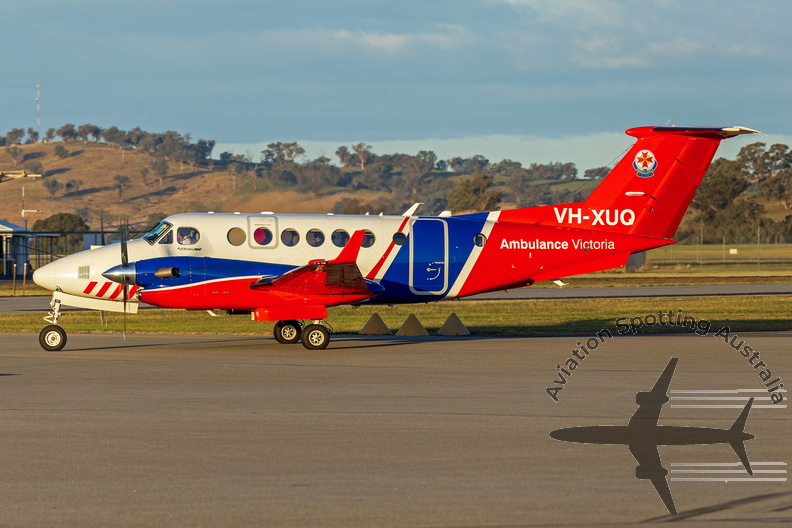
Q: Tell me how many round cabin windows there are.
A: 8